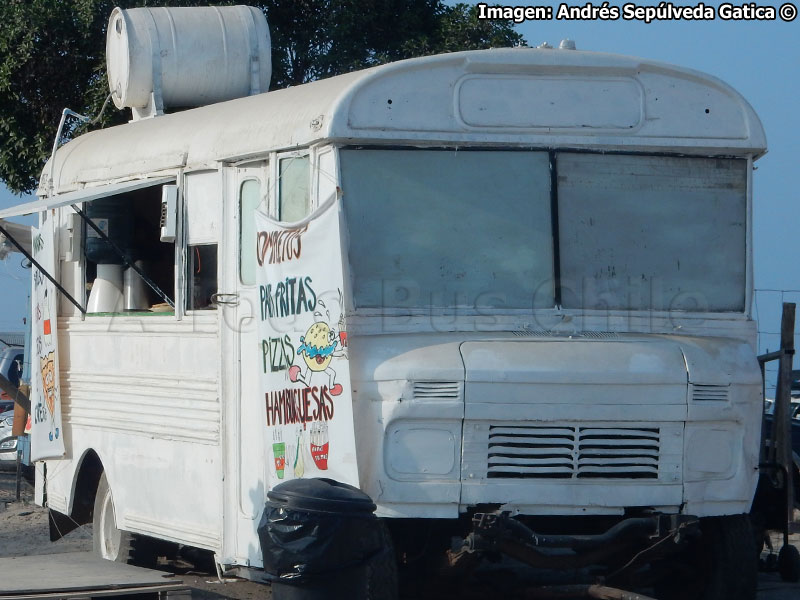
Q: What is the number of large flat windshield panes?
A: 2